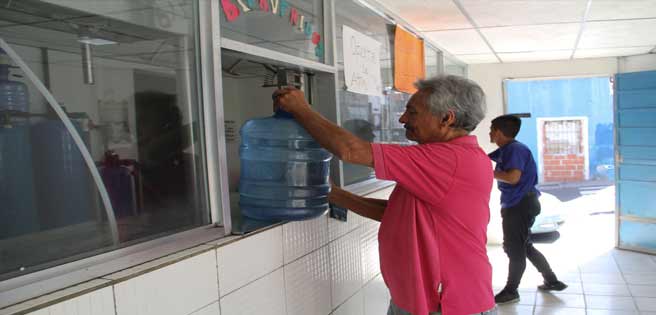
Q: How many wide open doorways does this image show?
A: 1